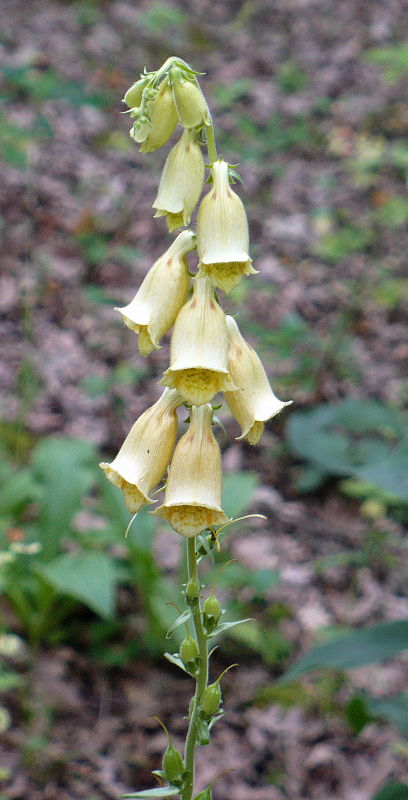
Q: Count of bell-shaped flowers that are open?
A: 7